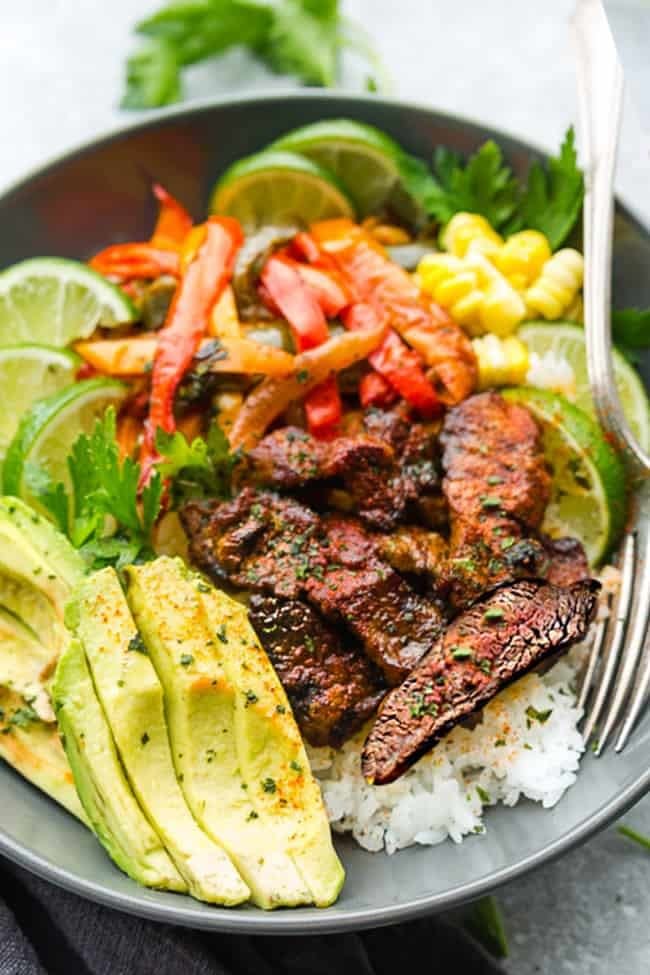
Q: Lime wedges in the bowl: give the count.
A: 7